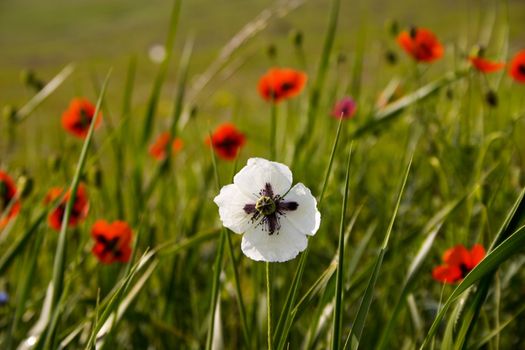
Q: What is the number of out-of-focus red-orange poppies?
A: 11